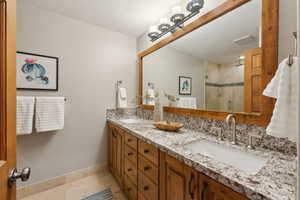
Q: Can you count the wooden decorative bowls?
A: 1